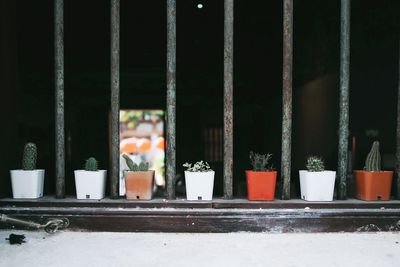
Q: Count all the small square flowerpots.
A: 7